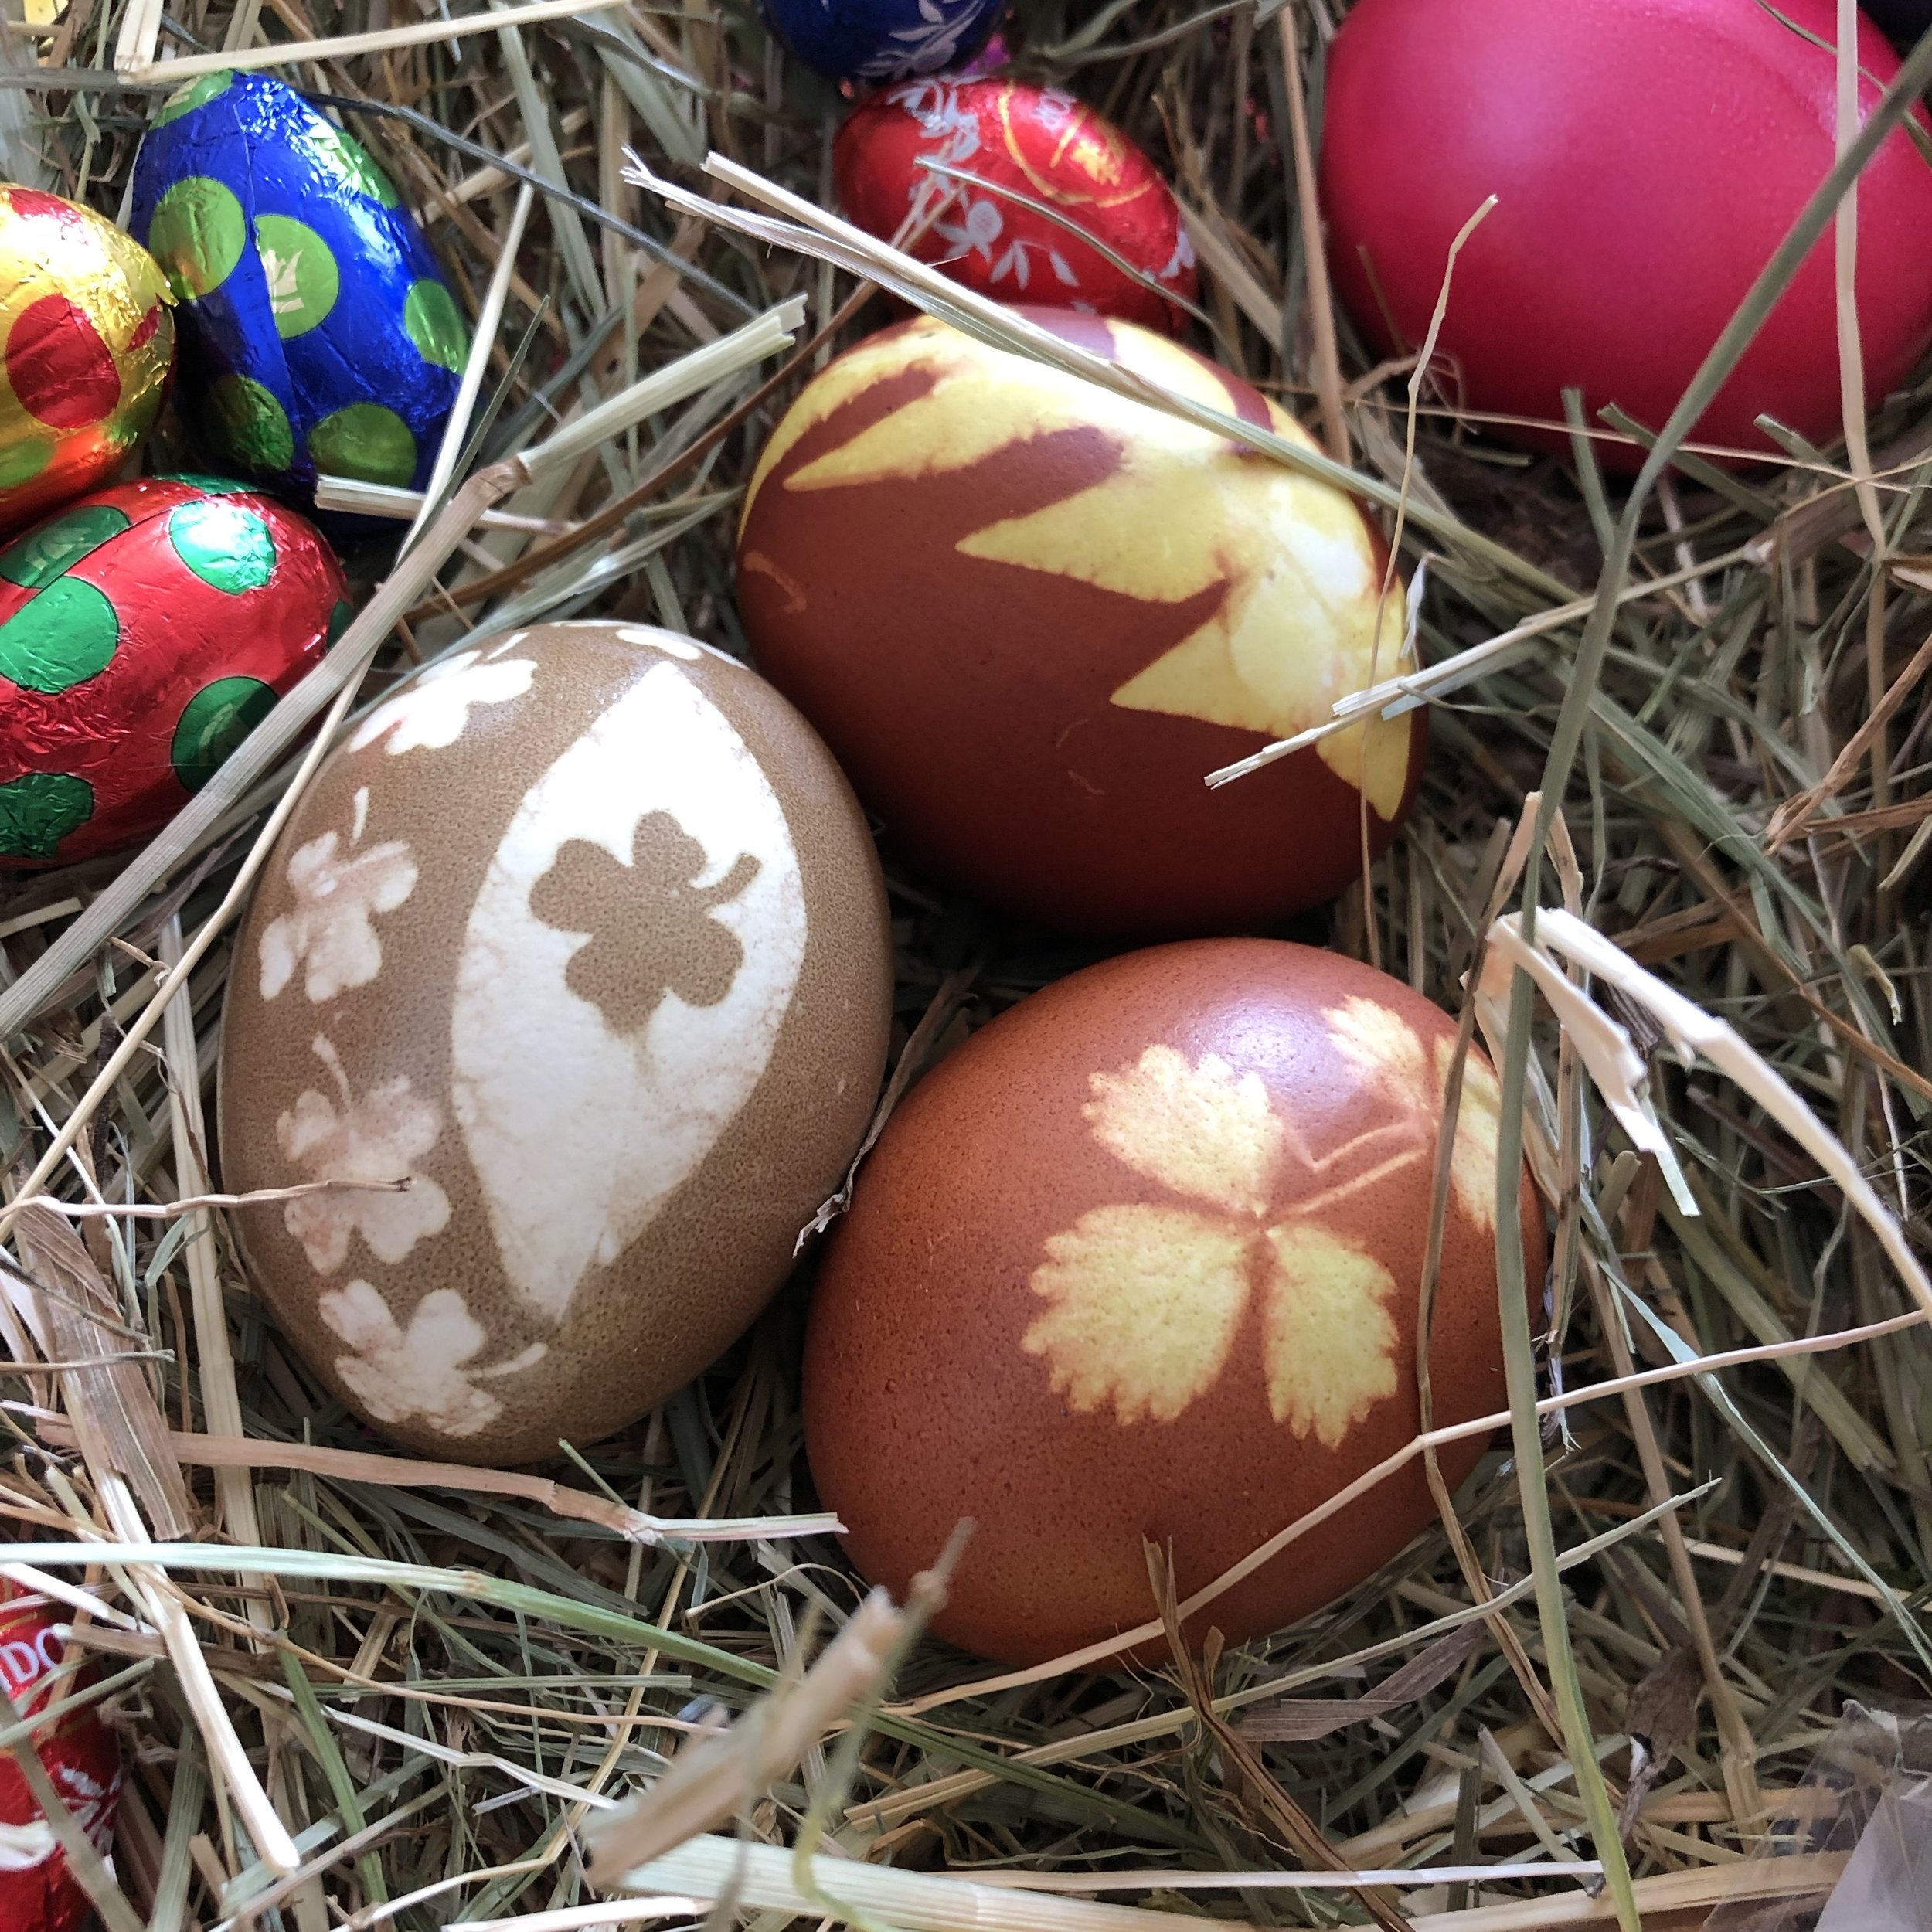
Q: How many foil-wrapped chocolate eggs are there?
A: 6